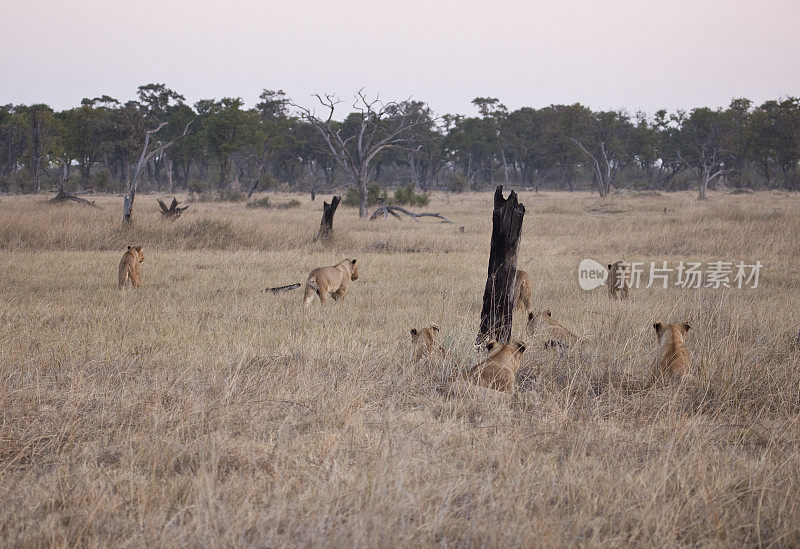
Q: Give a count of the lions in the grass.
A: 8